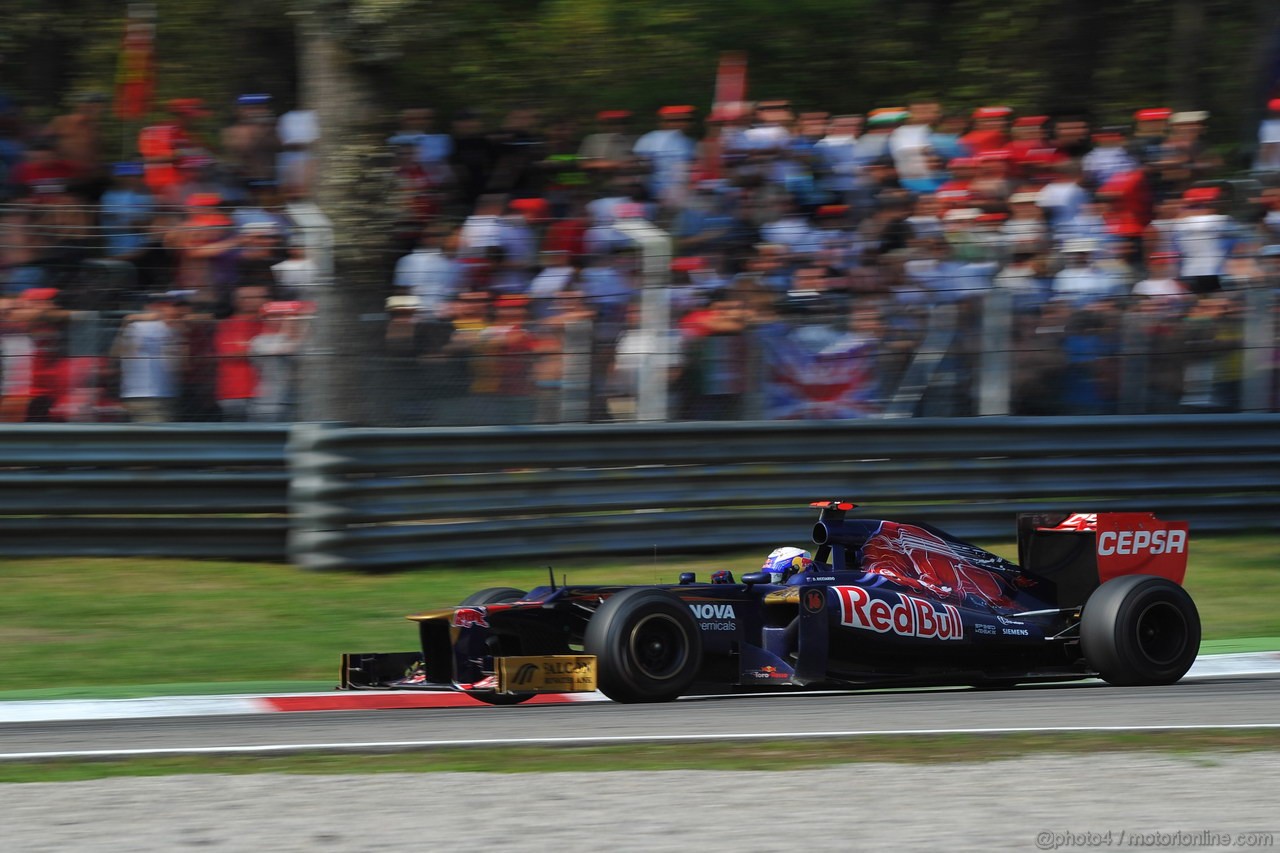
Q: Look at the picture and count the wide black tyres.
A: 3